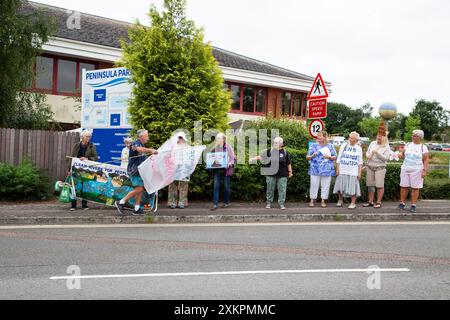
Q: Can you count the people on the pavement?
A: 10